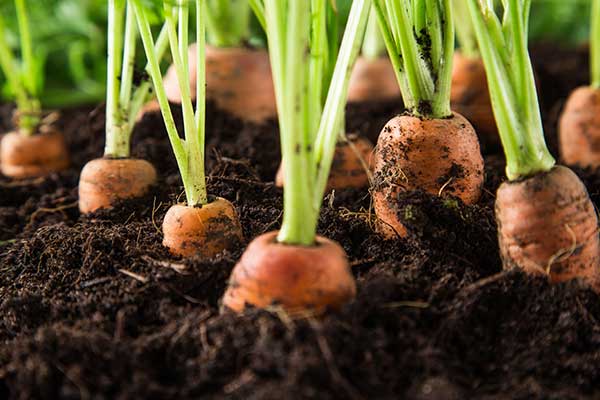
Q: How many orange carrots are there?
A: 11